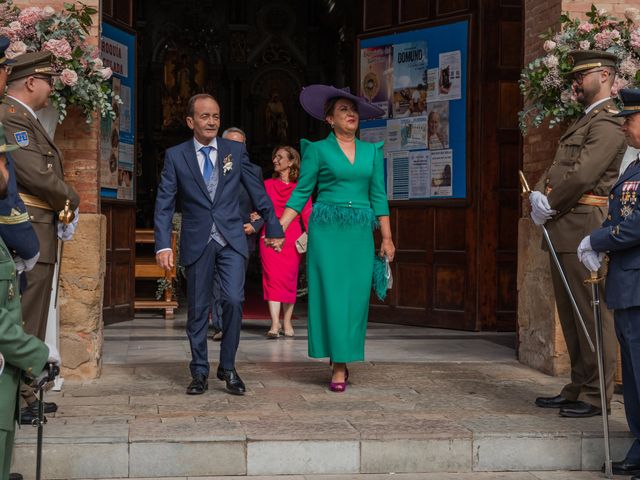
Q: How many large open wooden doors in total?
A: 2